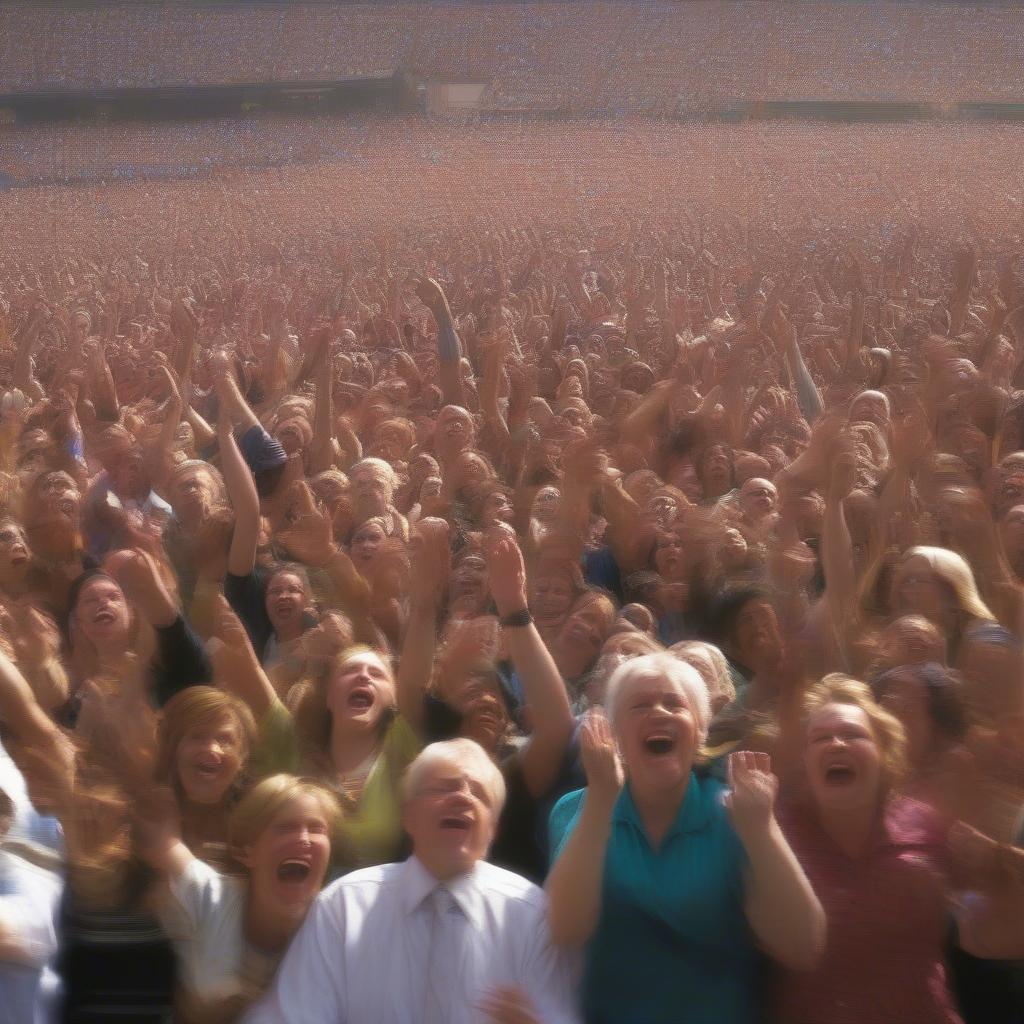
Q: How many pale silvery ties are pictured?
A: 1